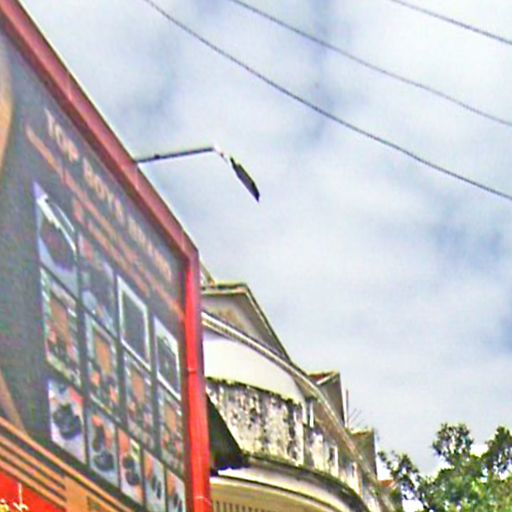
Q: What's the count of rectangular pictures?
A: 13